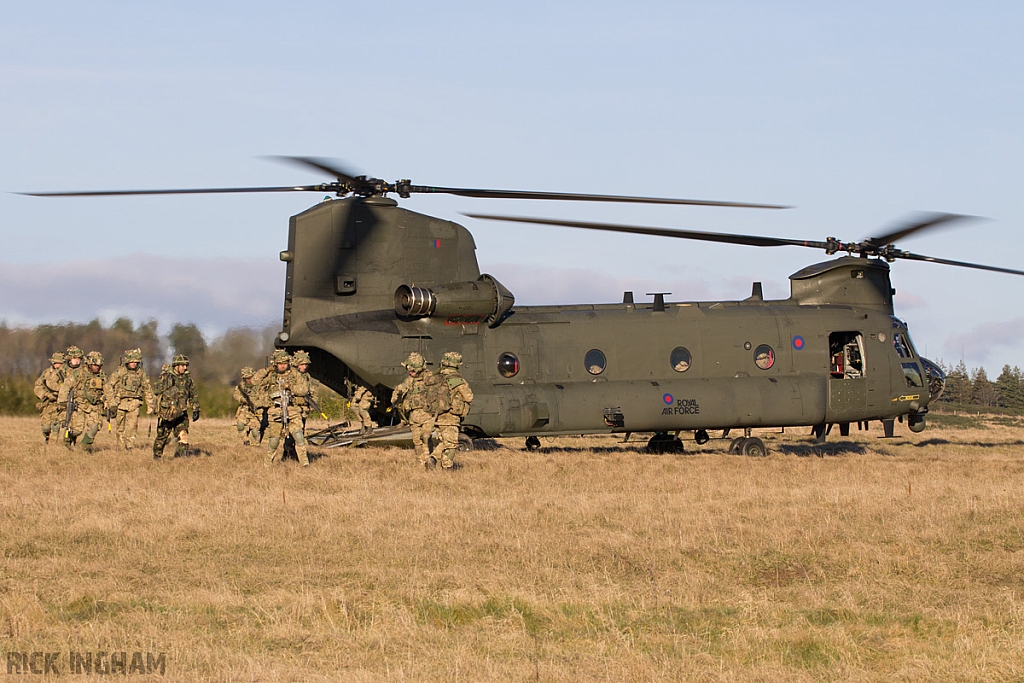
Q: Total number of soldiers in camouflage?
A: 11